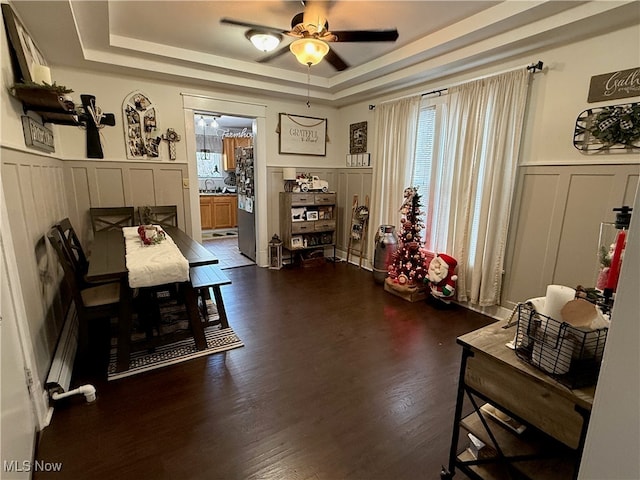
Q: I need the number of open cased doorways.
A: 1